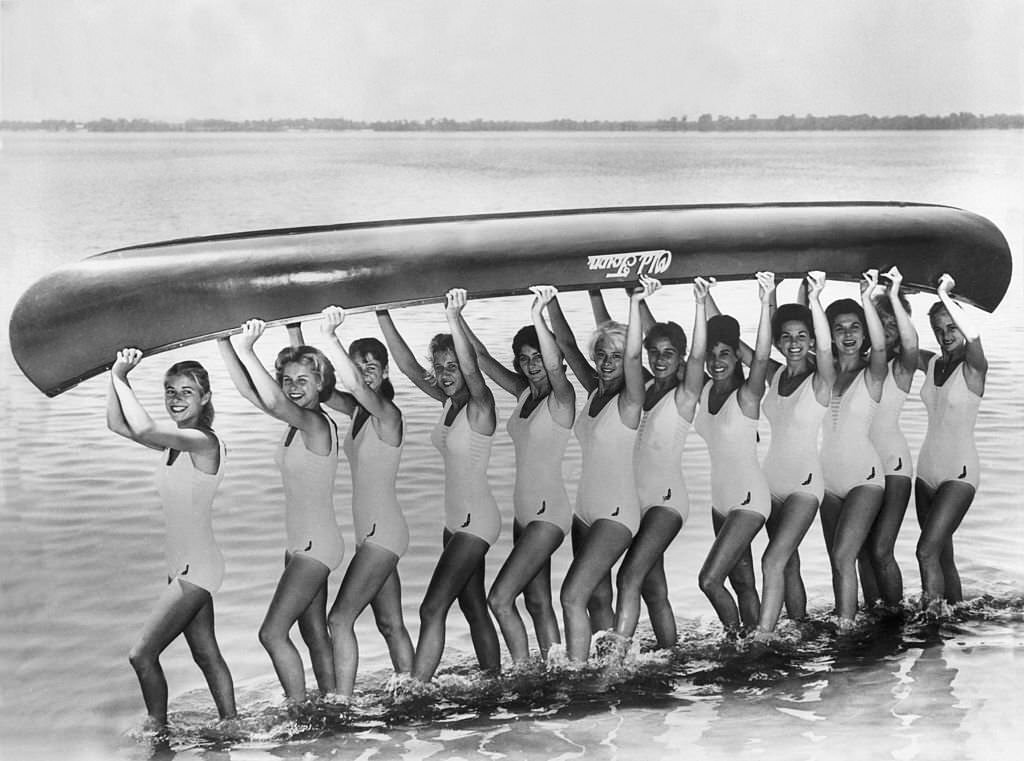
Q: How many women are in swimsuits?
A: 12